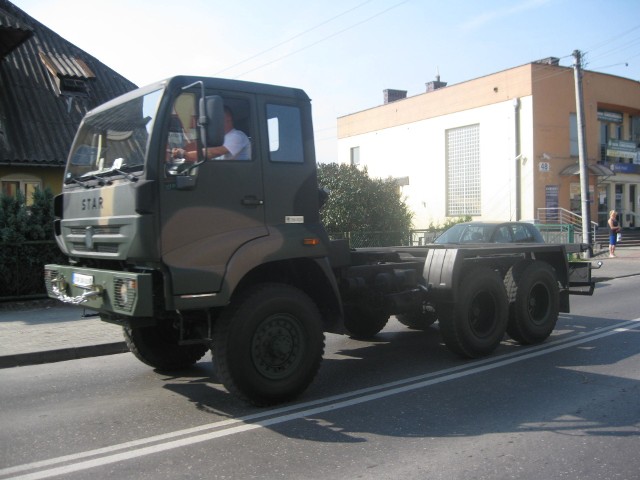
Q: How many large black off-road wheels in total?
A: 6